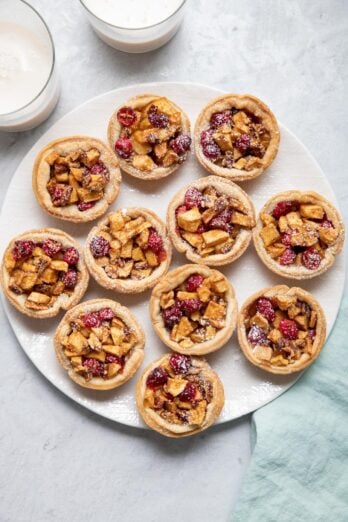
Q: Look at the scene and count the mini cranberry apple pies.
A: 11